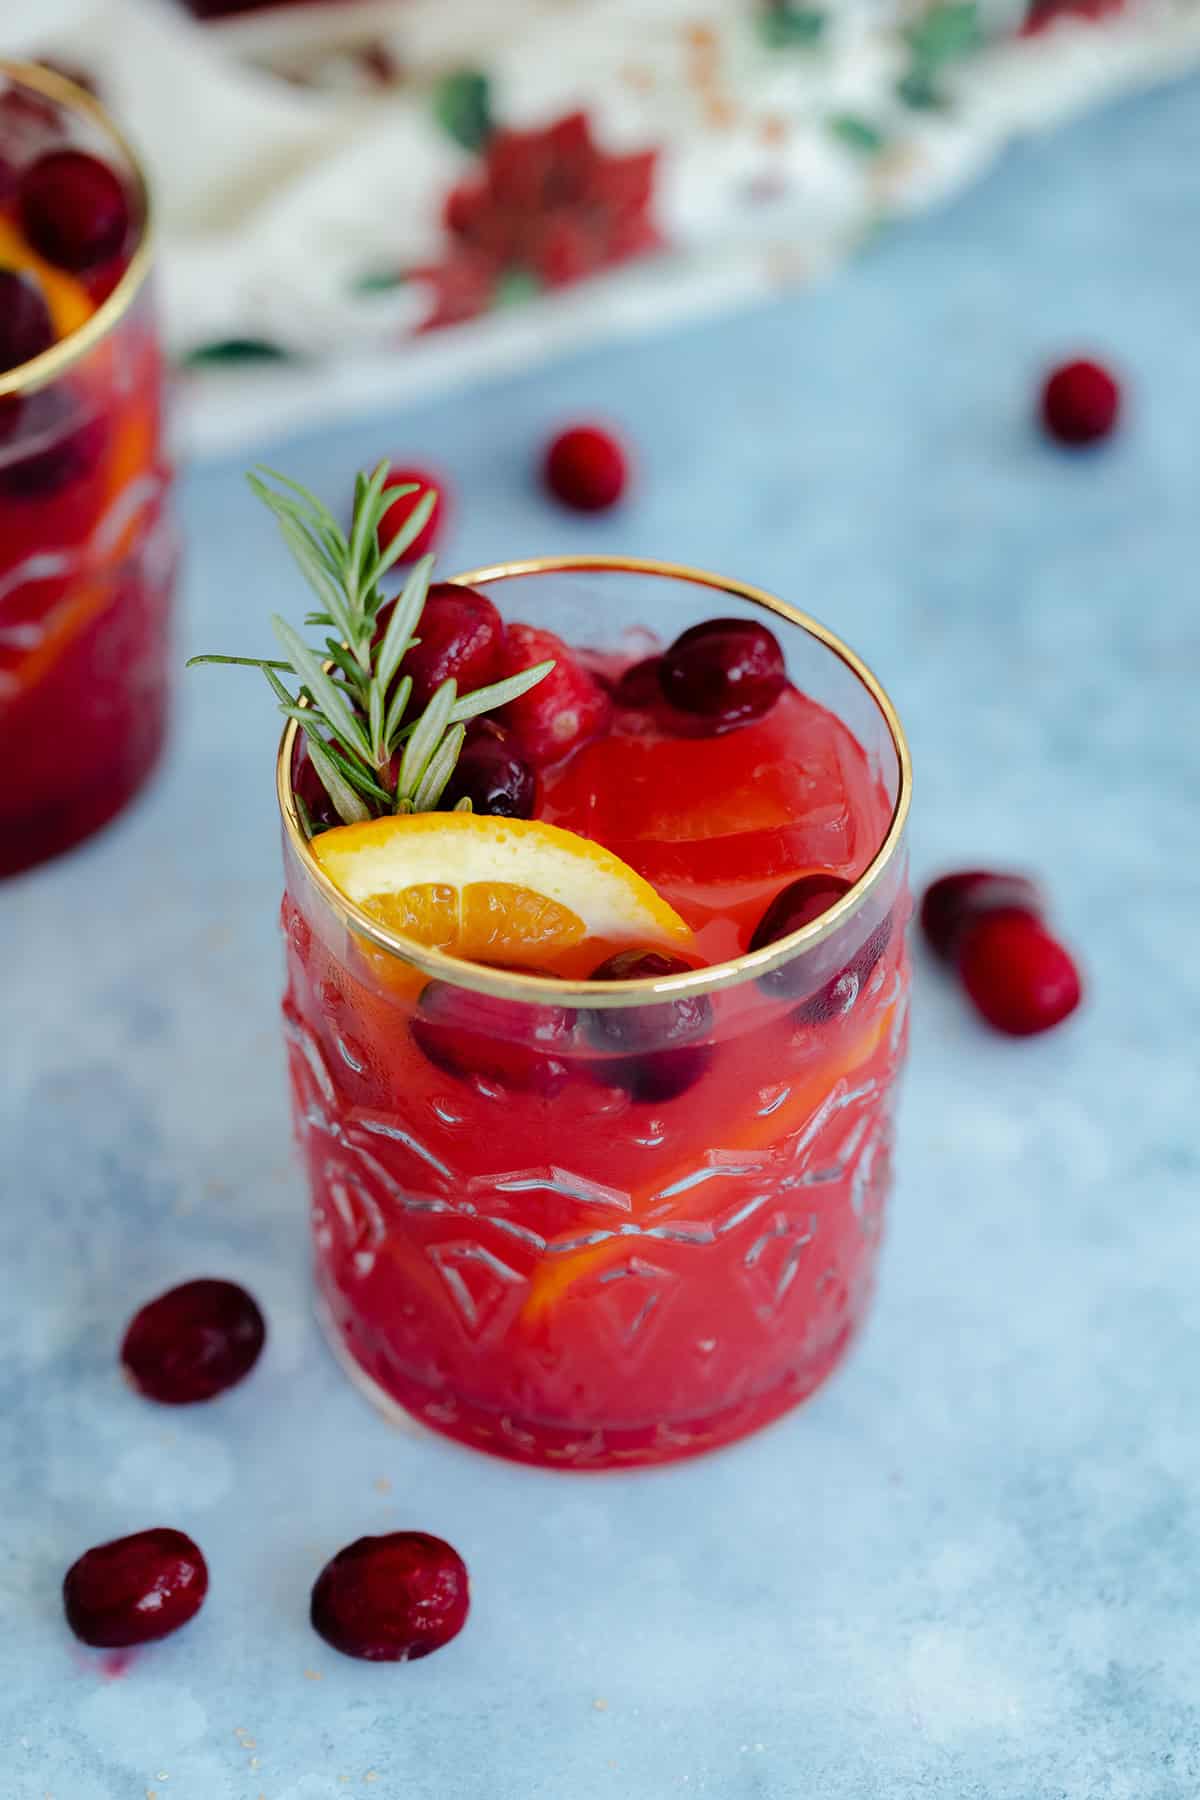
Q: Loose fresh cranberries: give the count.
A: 8